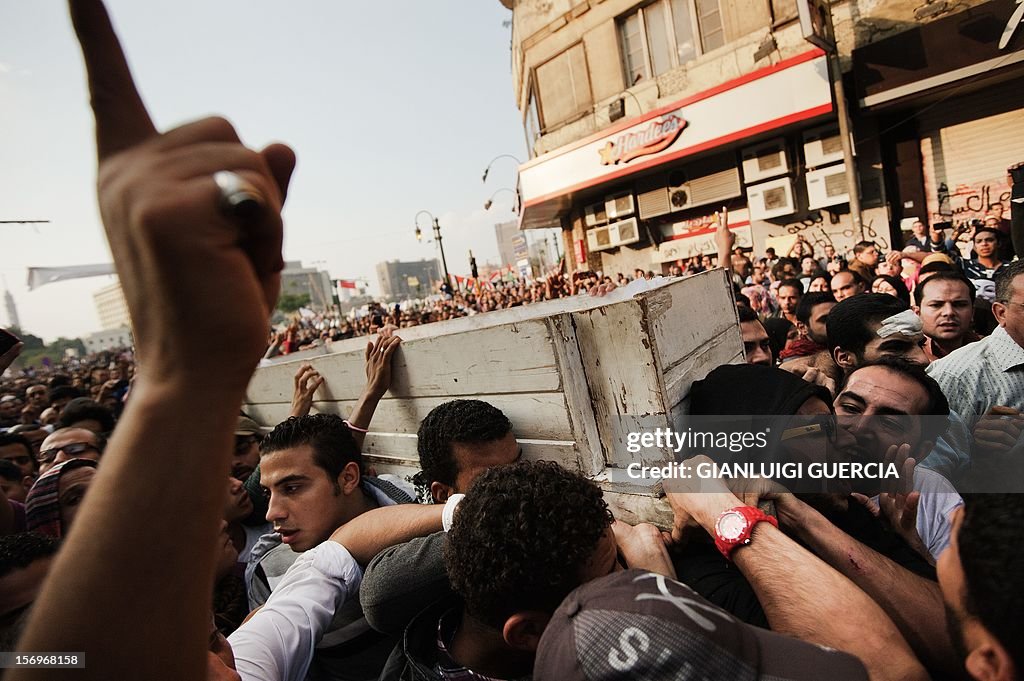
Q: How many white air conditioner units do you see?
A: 8